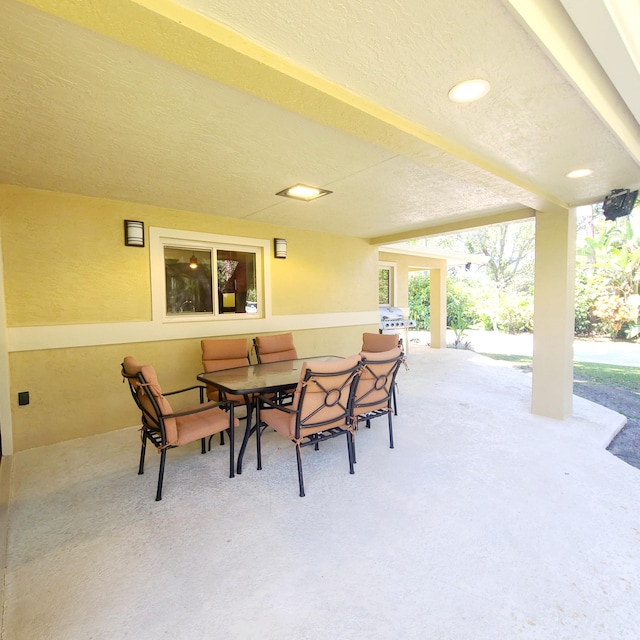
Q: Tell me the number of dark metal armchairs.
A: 6